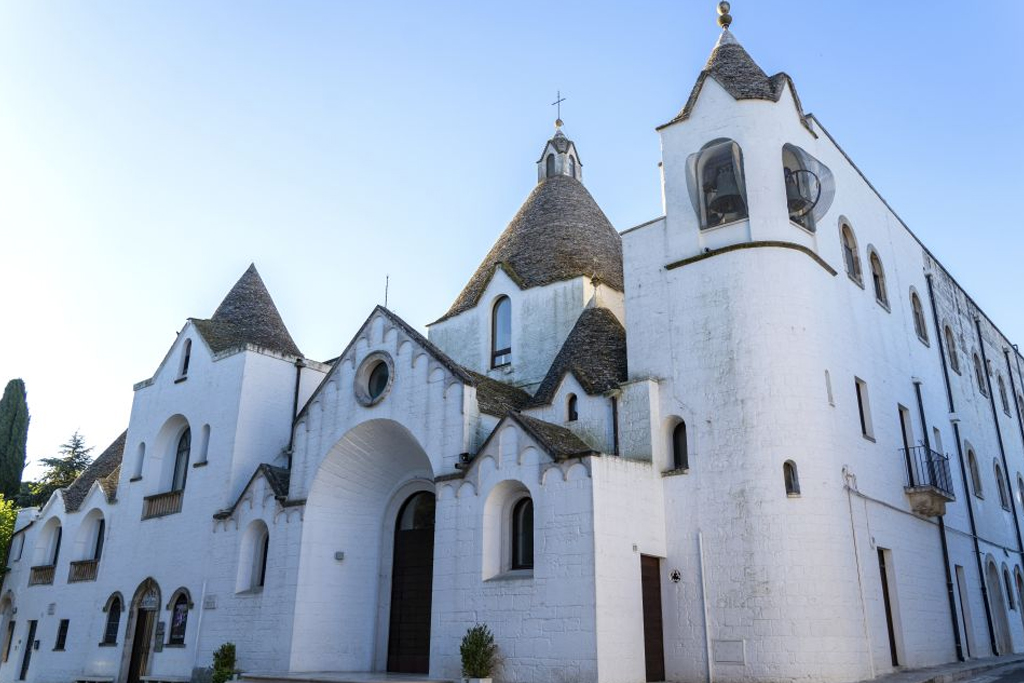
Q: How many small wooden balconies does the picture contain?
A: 3